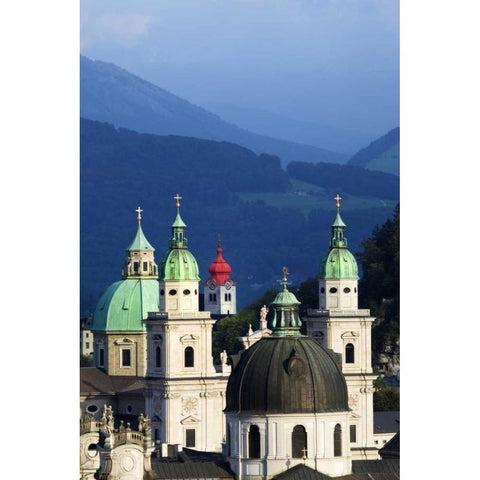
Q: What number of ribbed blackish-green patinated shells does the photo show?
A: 1